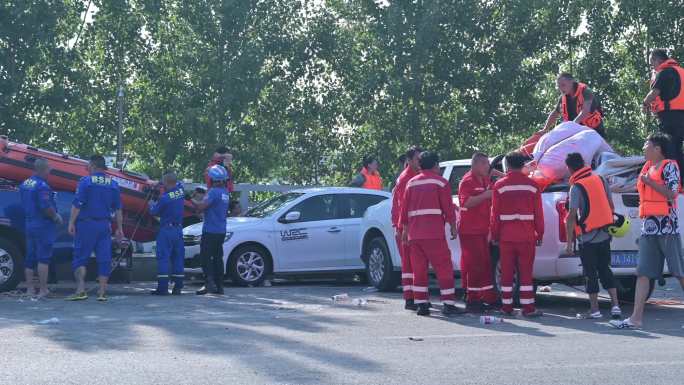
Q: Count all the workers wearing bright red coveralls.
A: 4